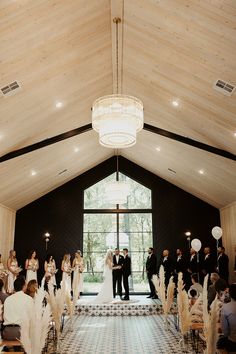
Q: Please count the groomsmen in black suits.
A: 6